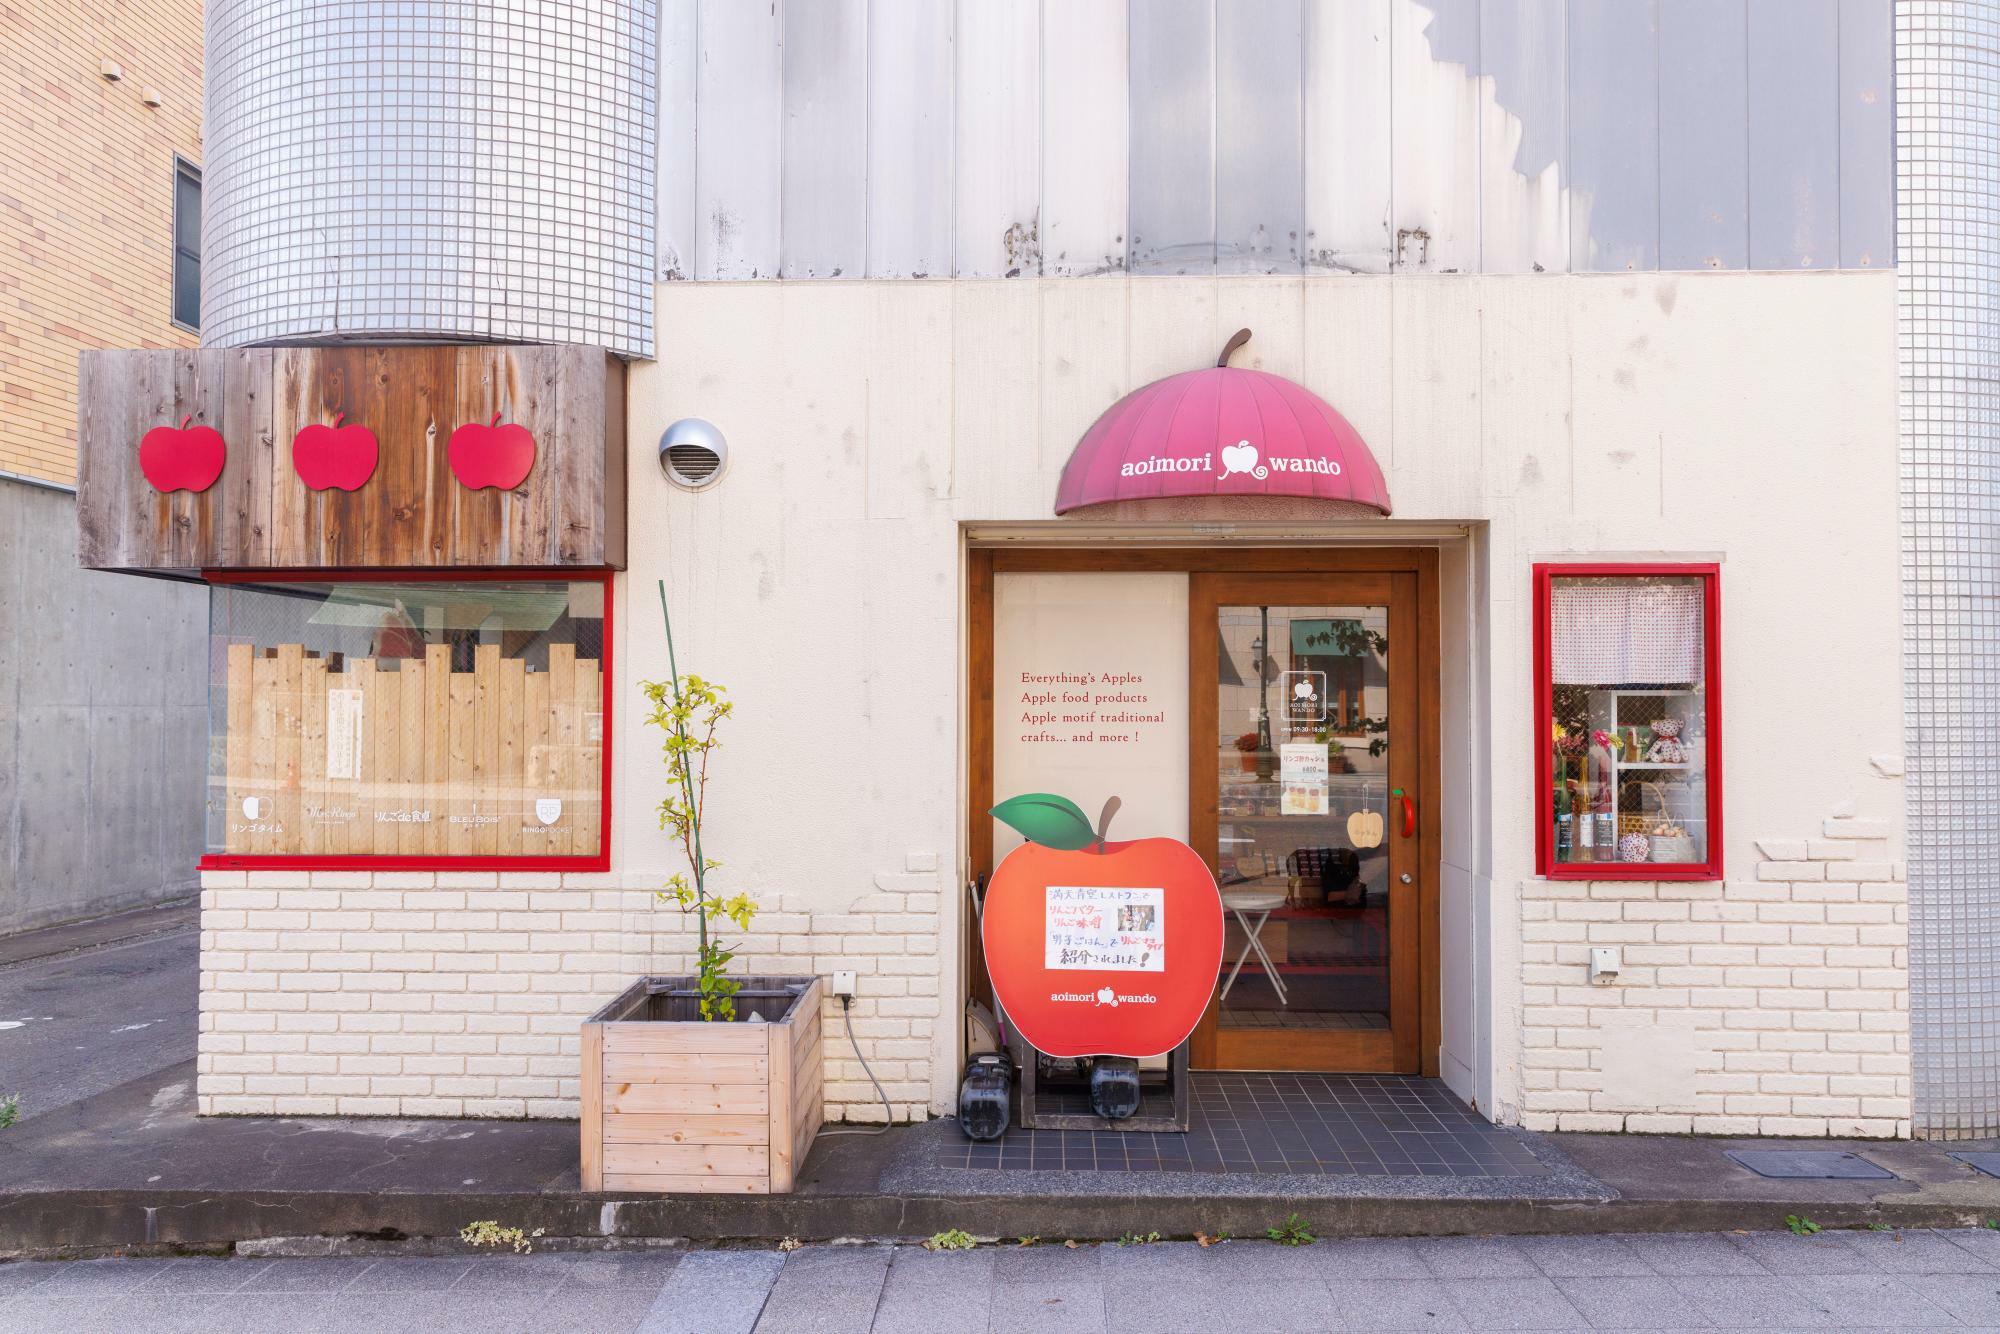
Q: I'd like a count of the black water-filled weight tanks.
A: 2